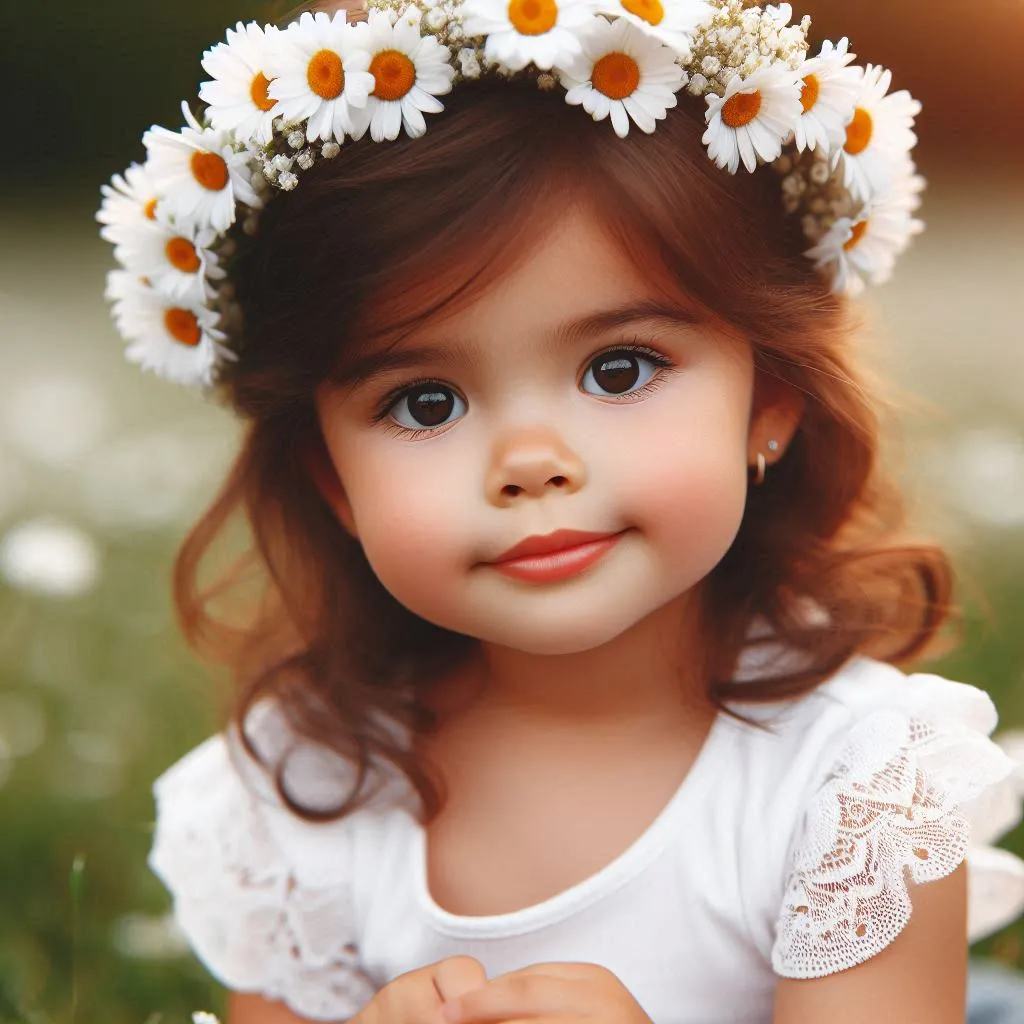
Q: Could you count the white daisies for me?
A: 14